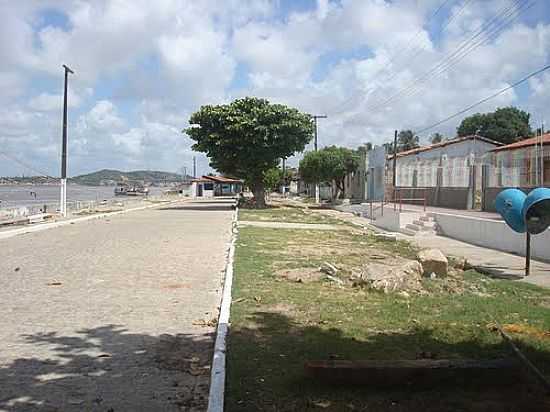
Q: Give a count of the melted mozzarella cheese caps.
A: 0